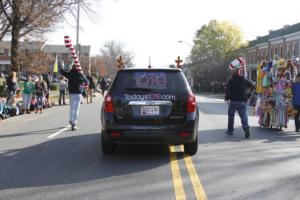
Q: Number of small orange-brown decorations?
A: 2